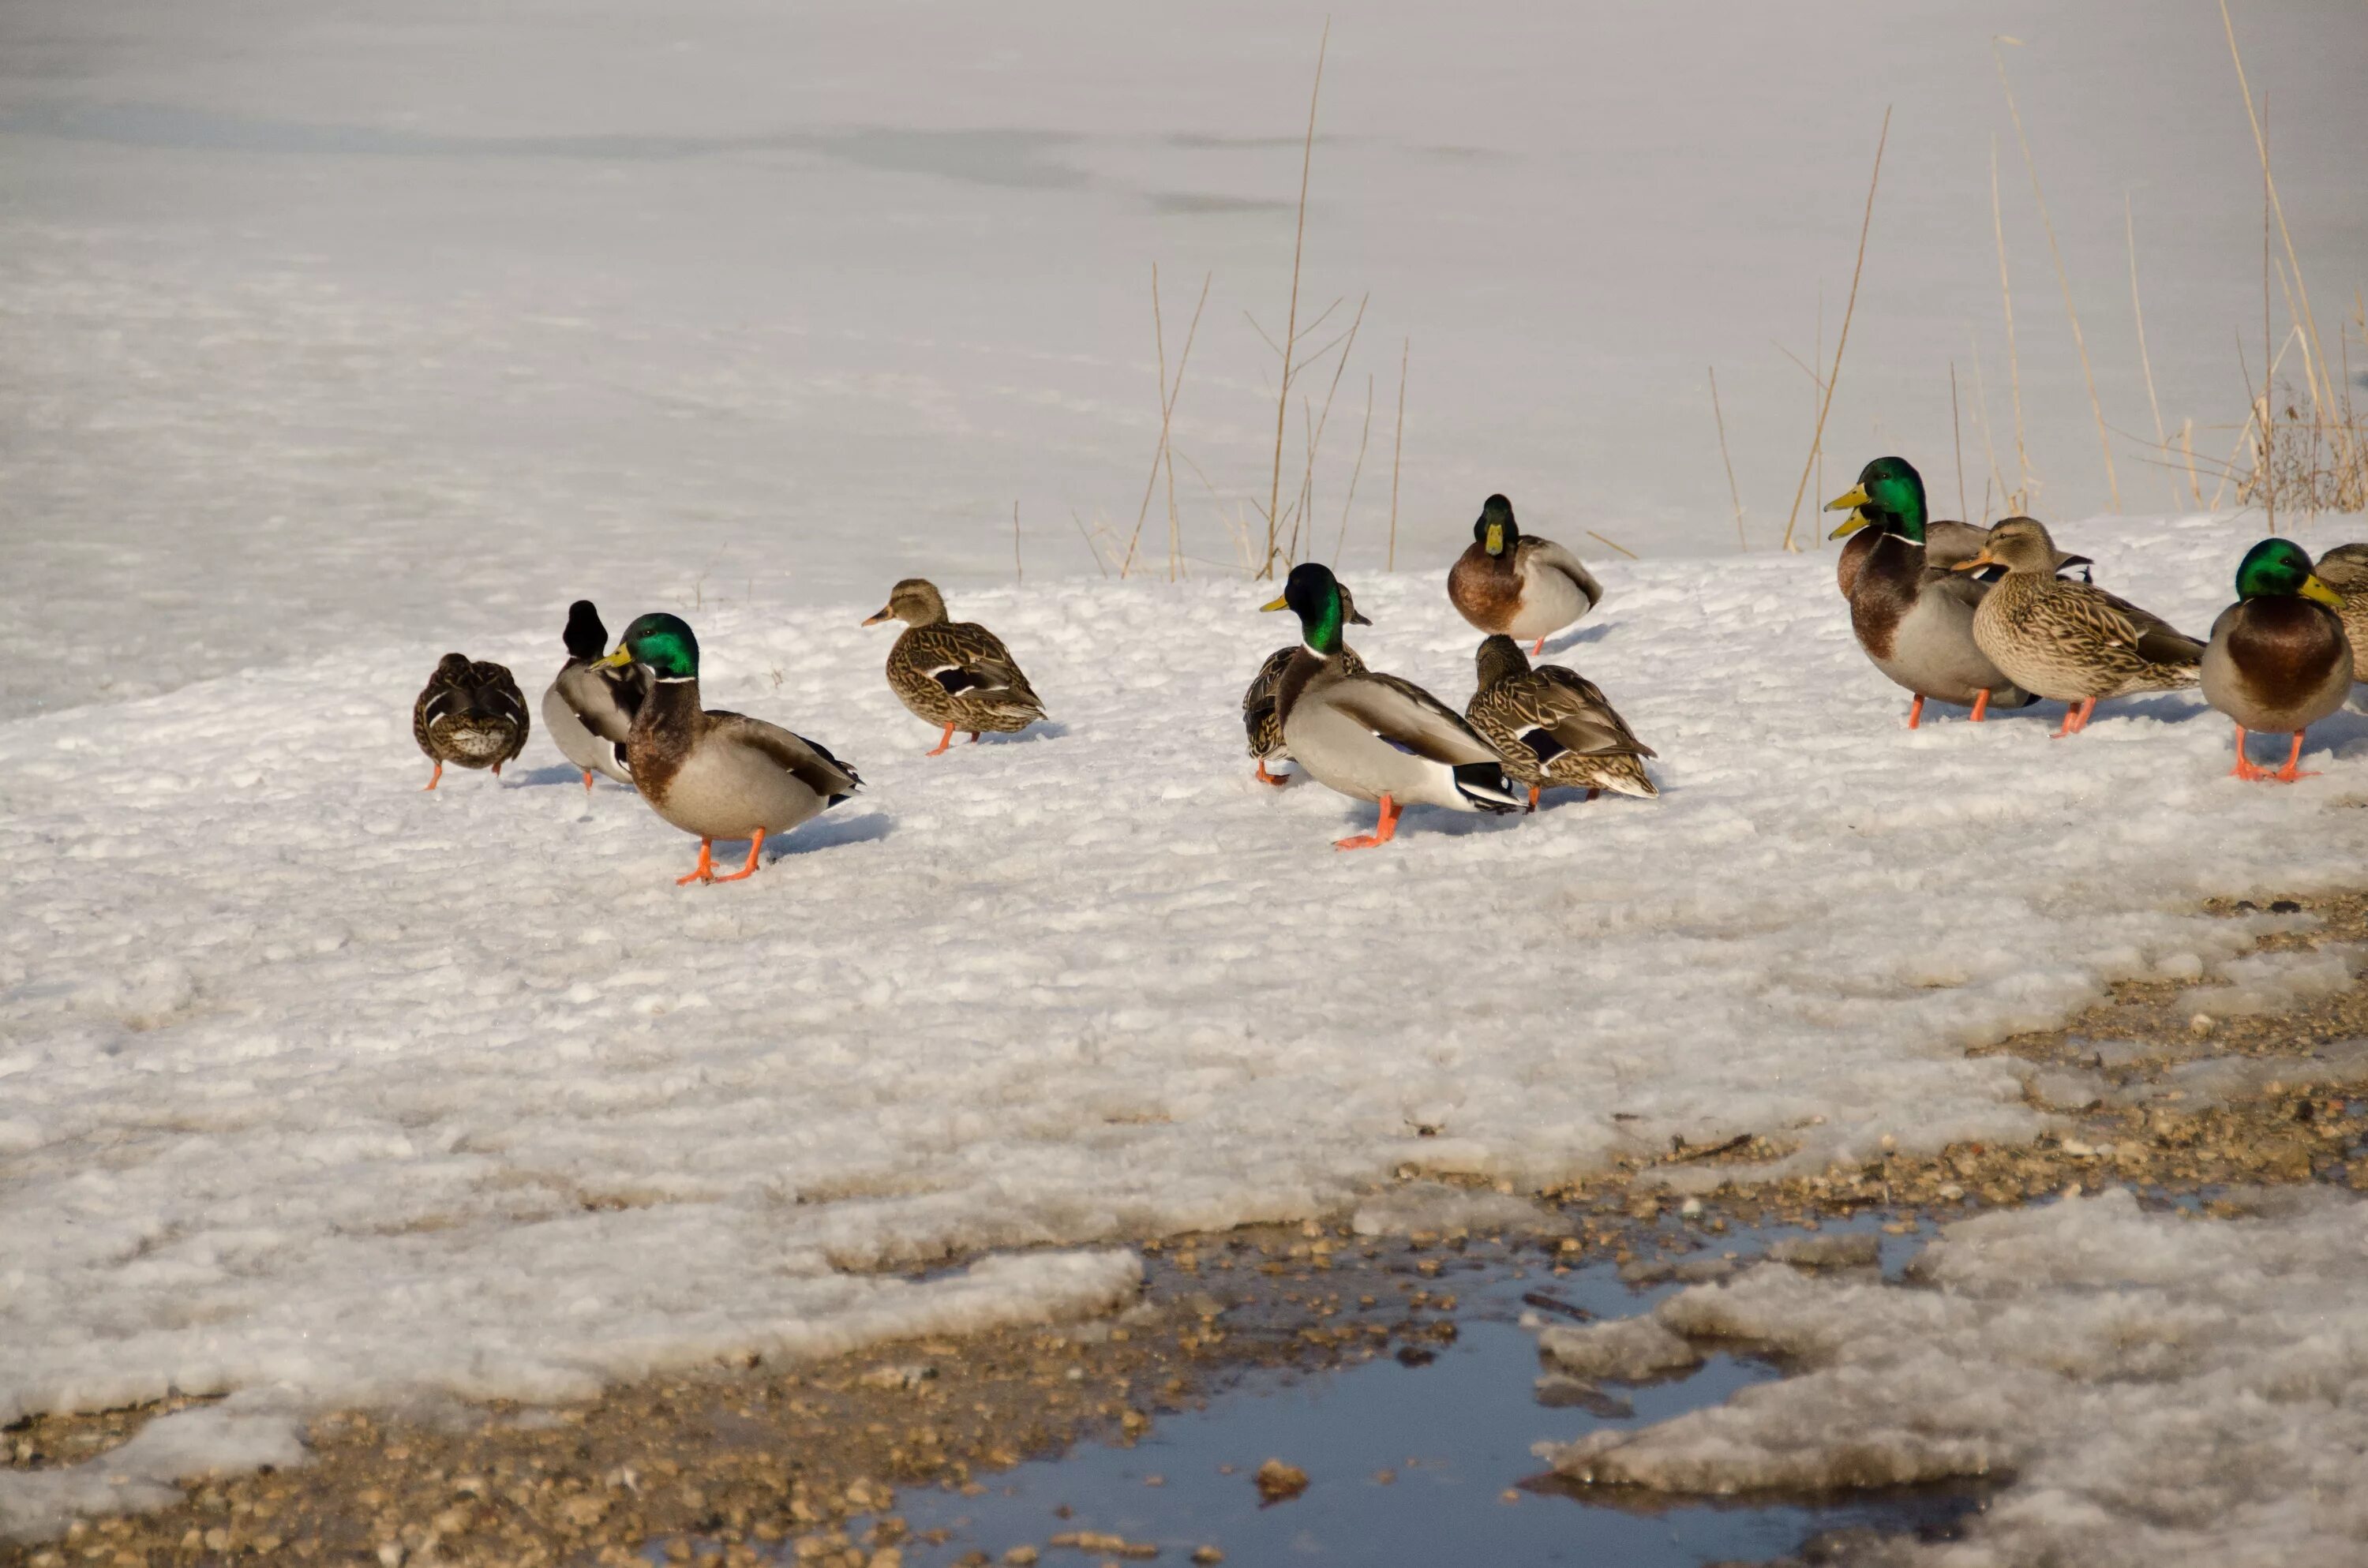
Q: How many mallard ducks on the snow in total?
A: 13